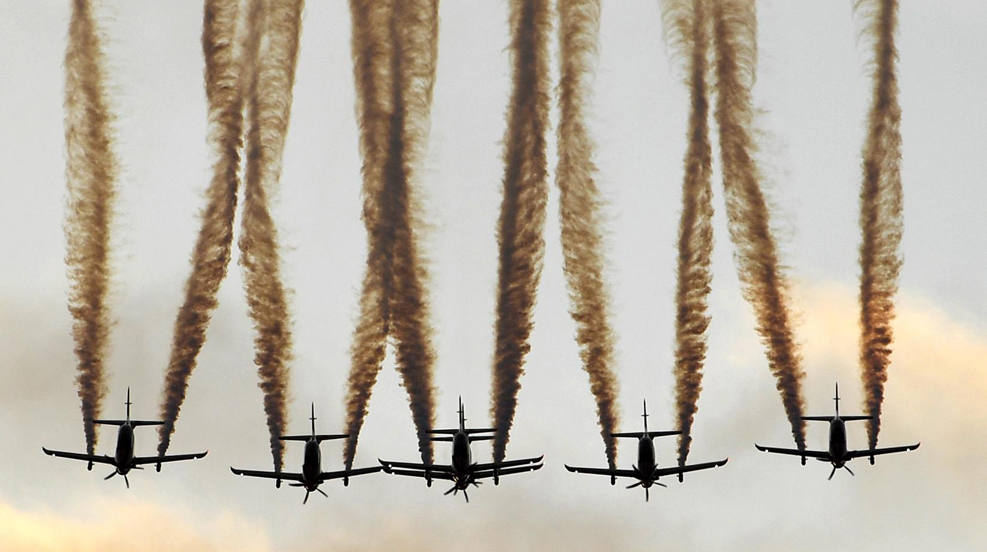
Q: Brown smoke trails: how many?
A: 10